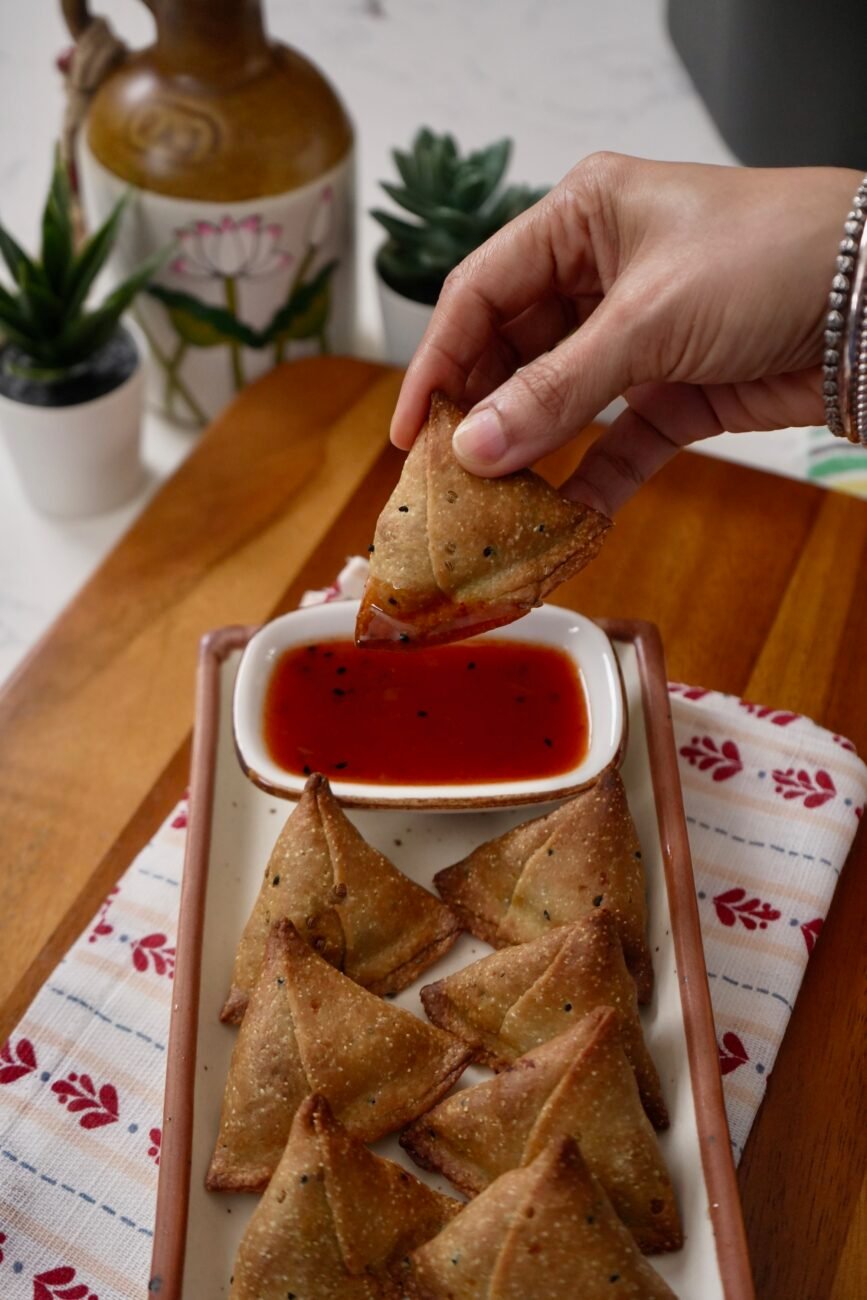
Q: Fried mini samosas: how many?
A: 8